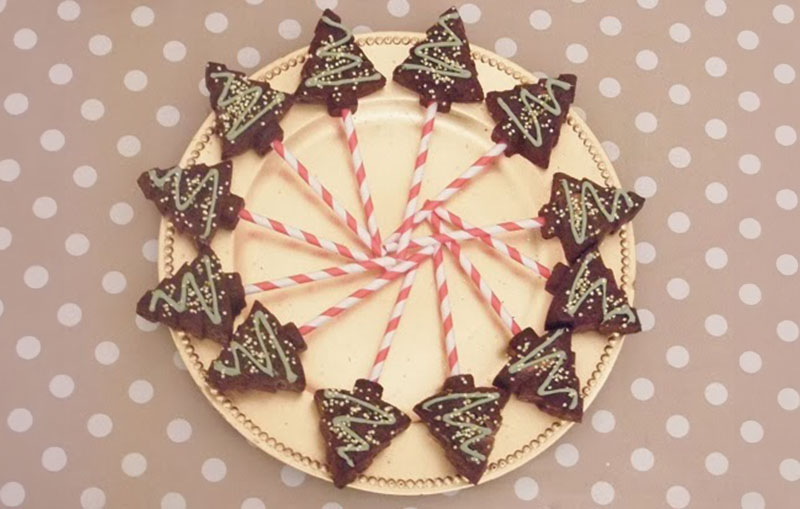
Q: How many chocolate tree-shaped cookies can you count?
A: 12